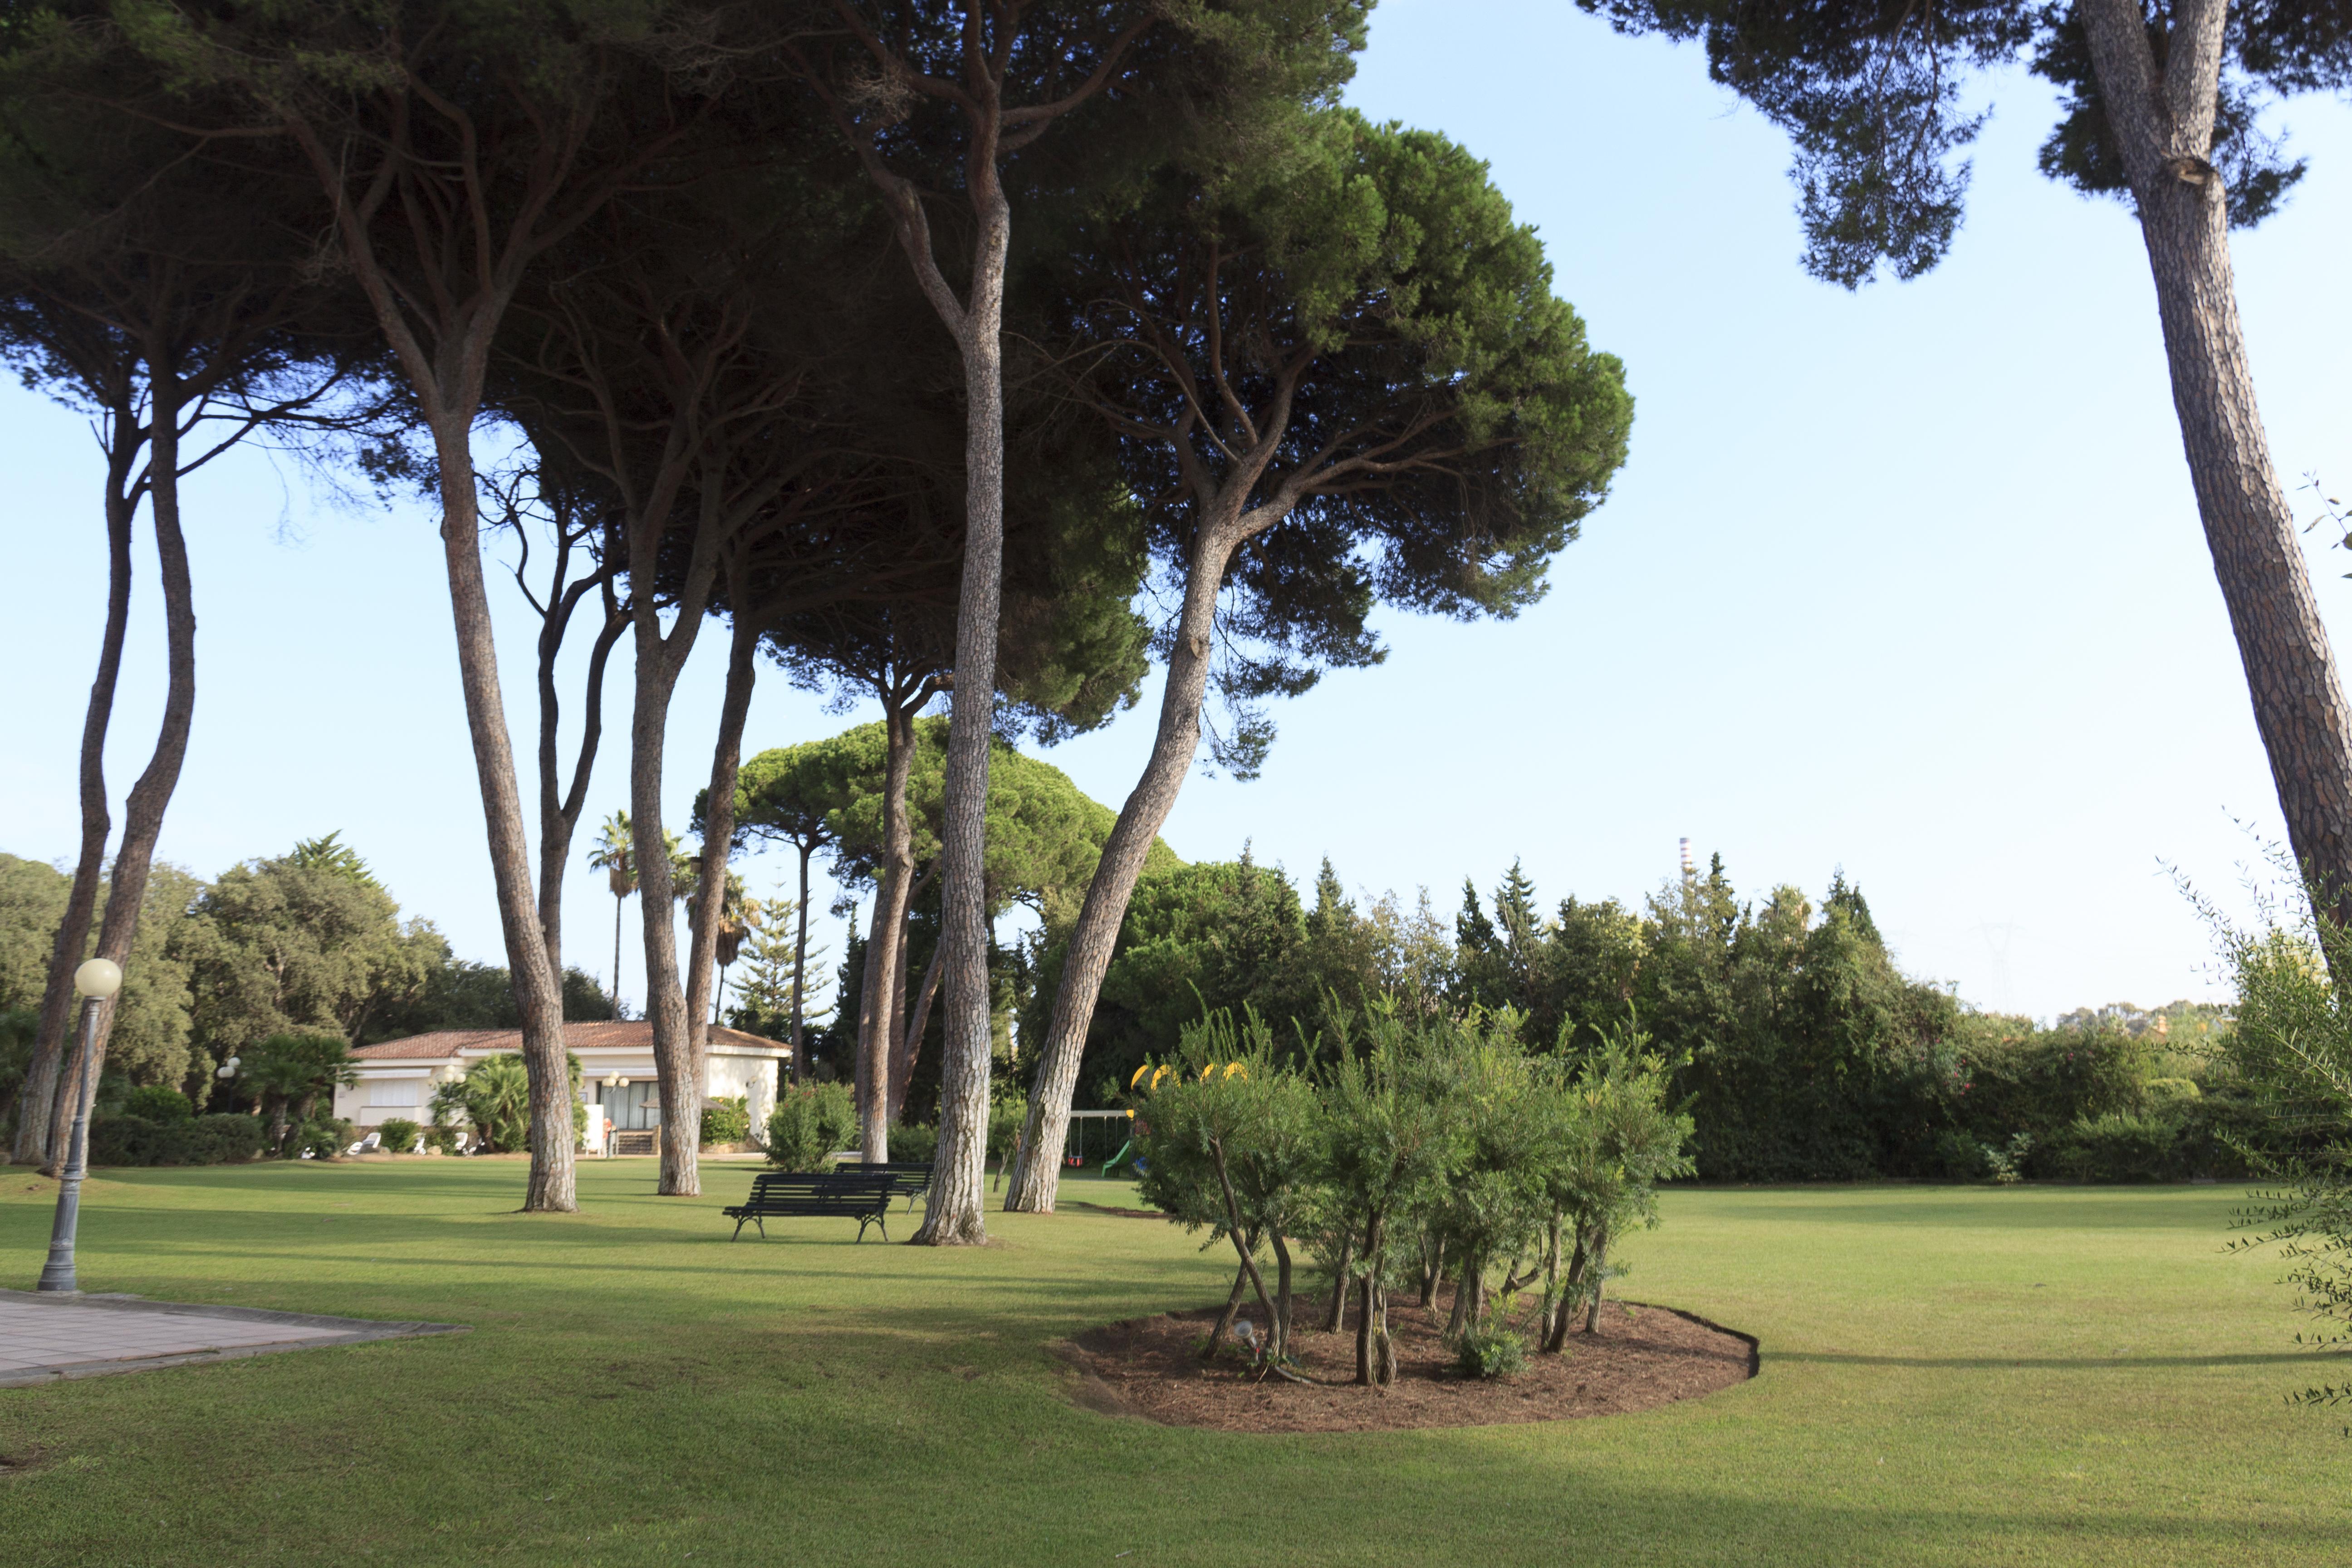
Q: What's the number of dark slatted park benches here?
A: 2